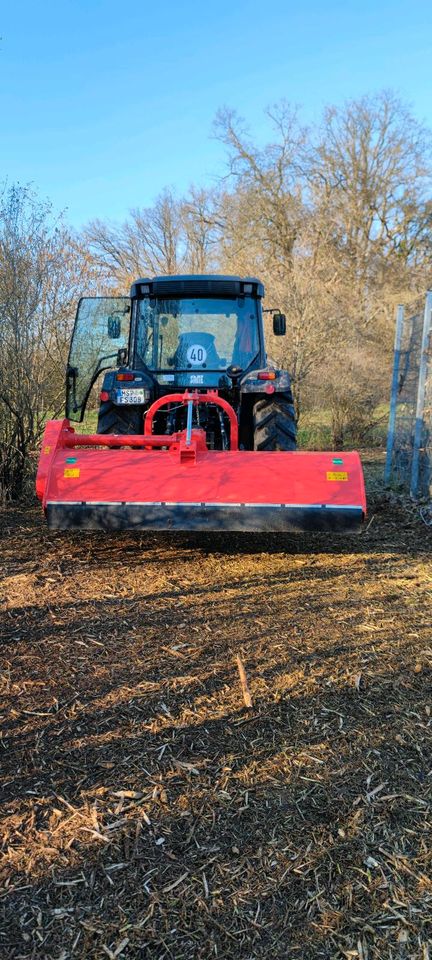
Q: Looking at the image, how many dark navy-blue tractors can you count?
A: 1